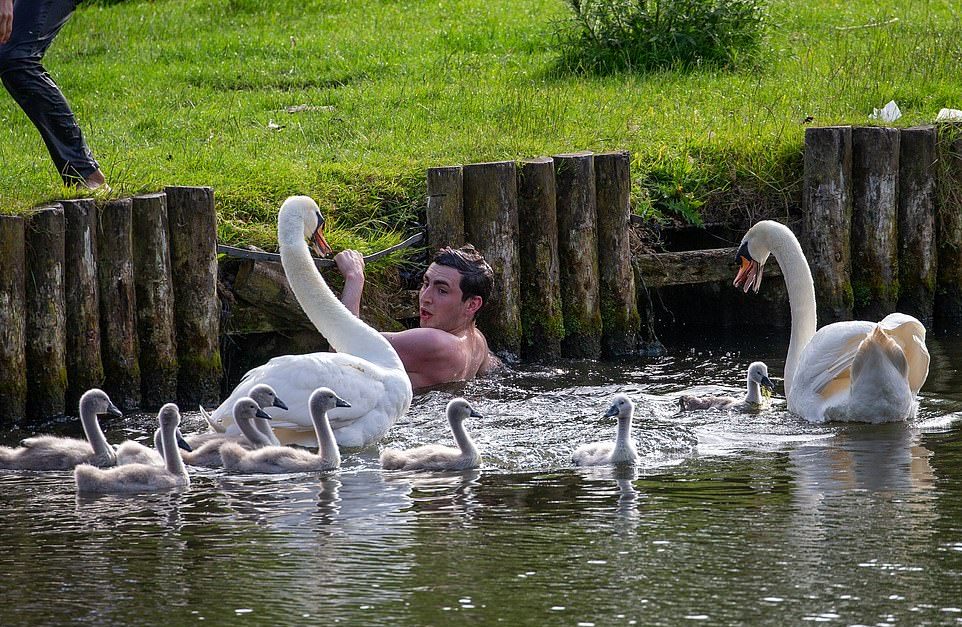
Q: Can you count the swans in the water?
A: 11